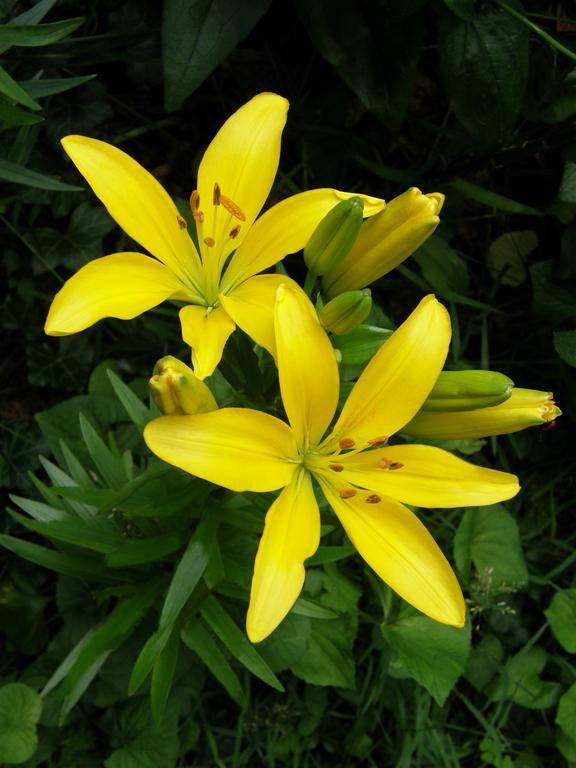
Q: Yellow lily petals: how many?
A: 12